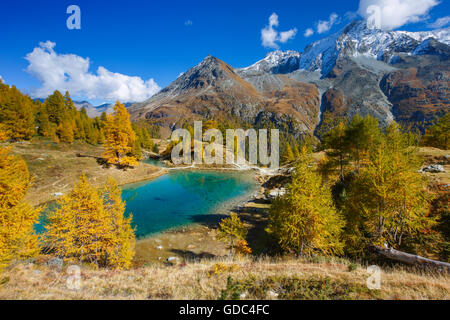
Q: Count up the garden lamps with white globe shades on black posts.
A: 0